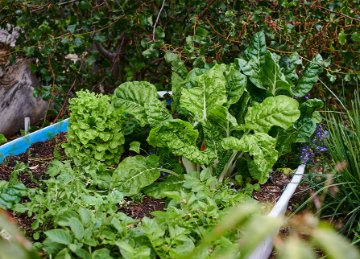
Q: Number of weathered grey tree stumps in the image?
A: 1